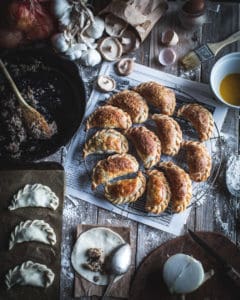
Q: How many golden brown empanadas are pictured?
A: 12